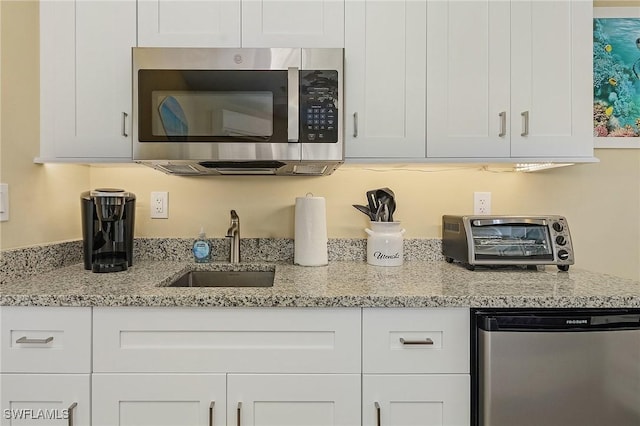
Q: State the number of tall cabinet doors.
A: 4